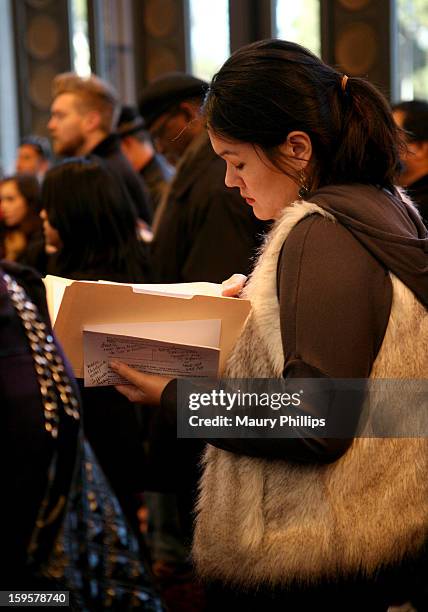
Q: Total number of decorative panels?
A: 3